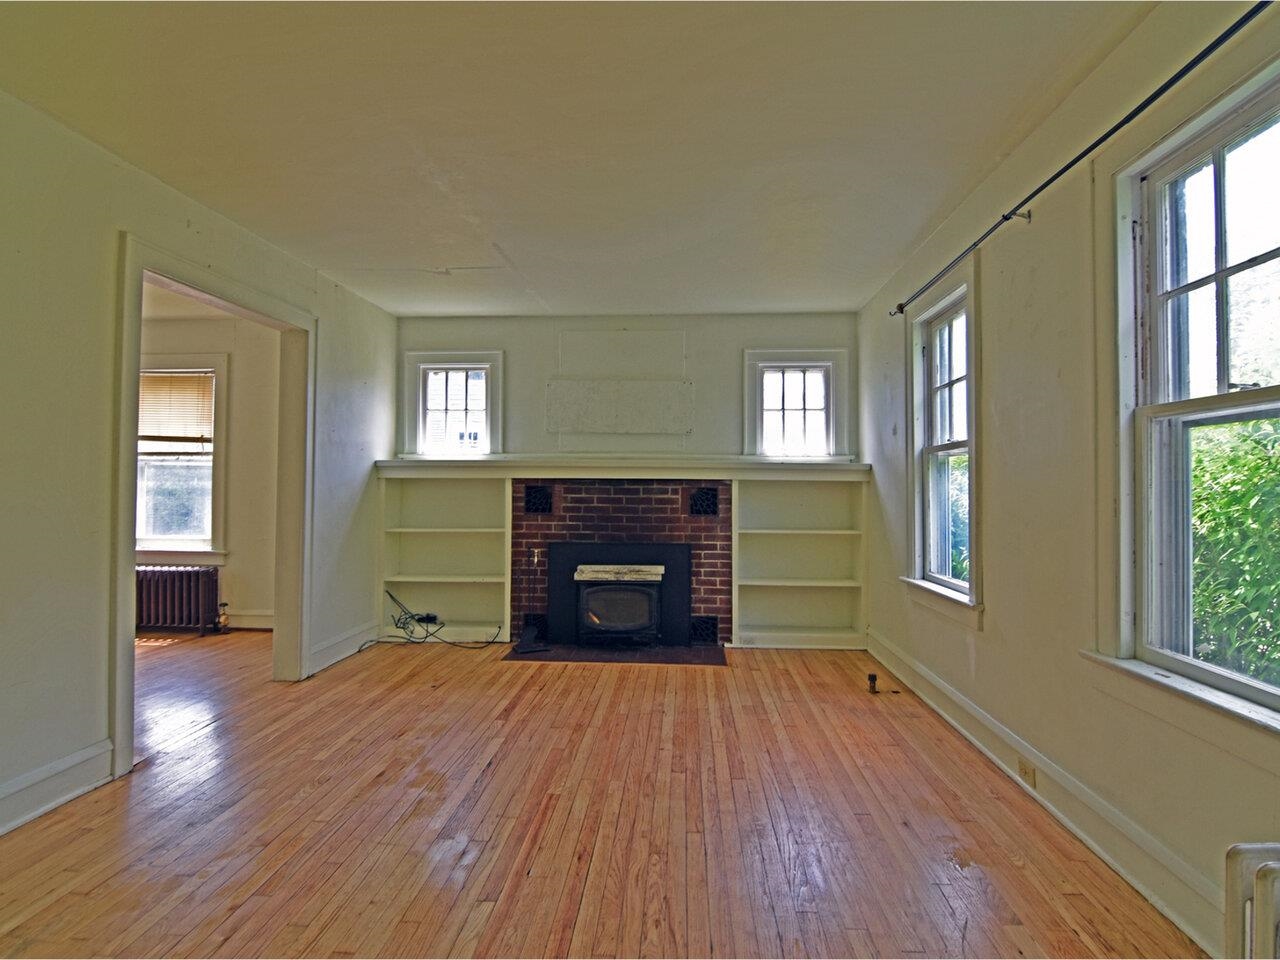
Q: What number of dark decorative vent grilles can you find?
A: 4